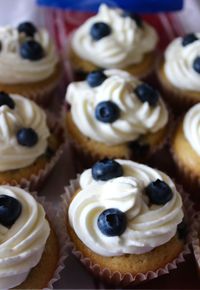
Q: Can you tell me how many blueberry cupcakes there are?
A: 8